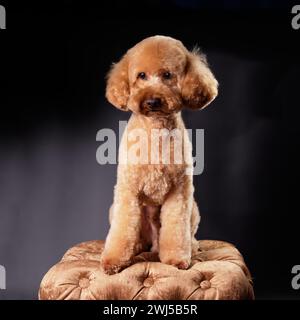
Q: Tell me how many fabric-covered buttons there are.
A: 3